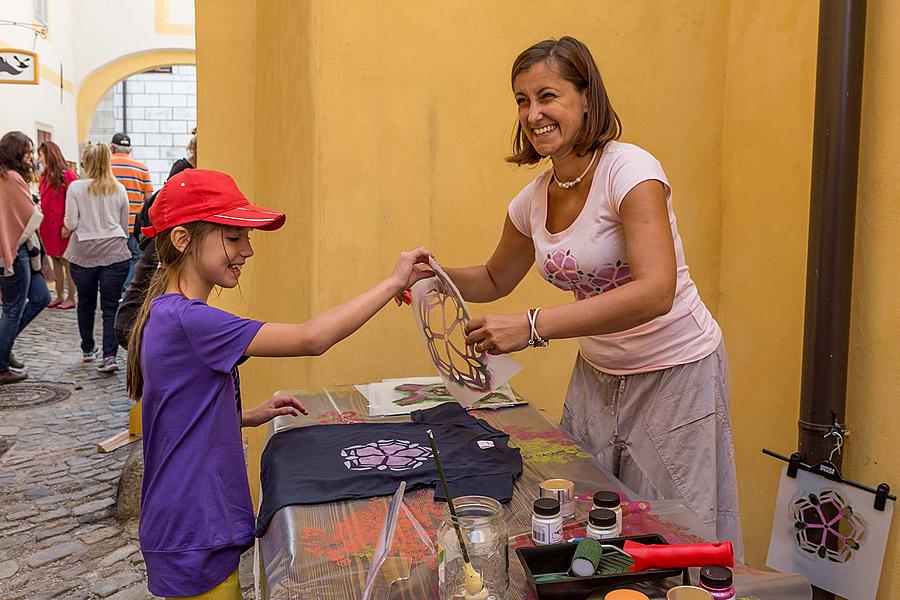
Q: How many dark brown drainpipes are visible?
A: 1